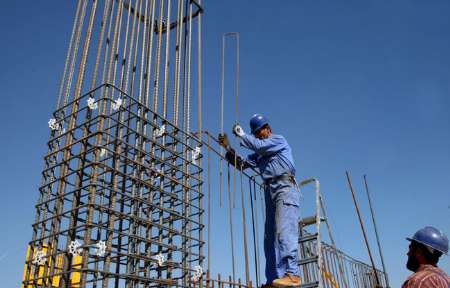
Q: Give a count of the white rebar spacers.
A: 10